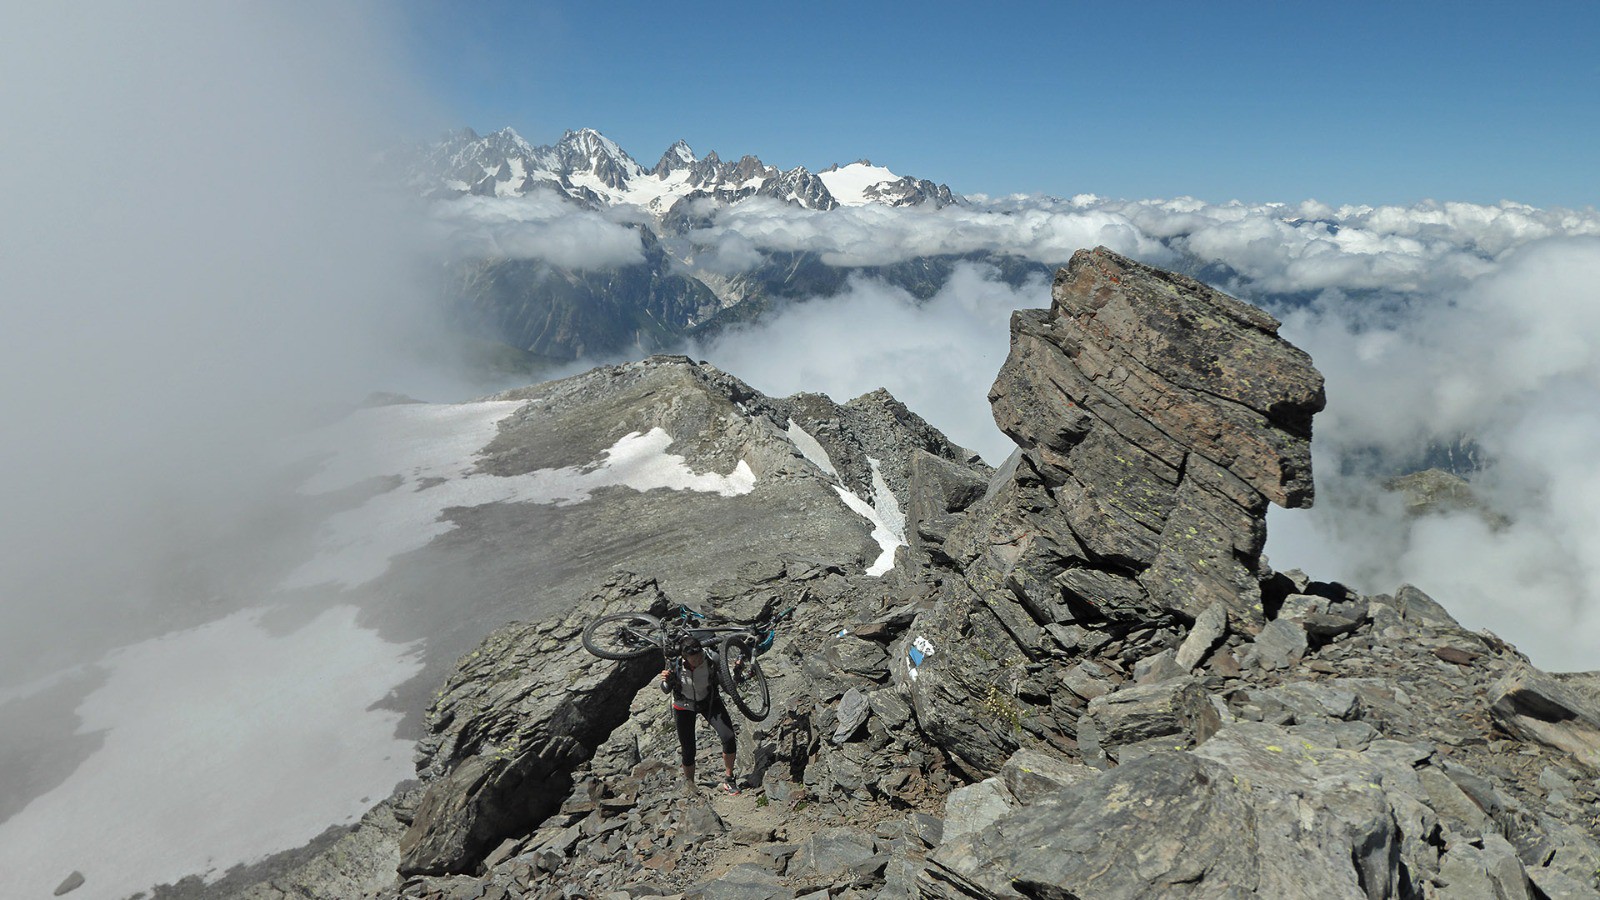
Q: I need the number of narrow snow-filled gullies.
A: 2